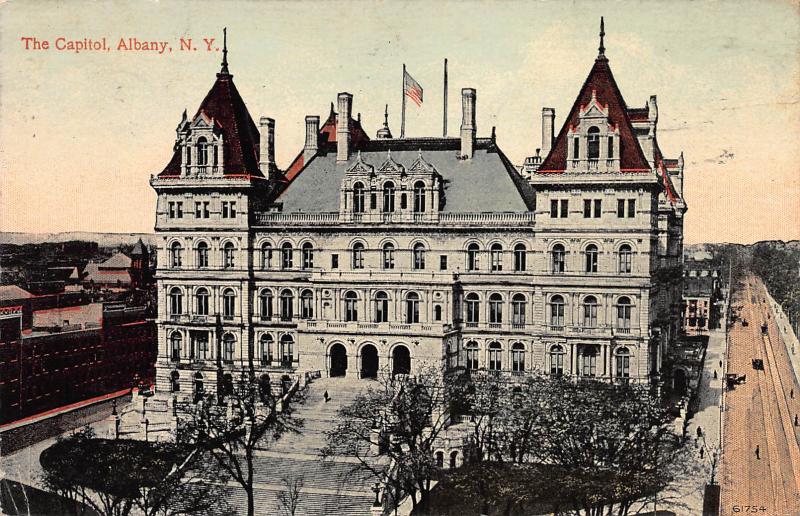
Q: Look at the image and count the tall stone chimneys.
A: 5